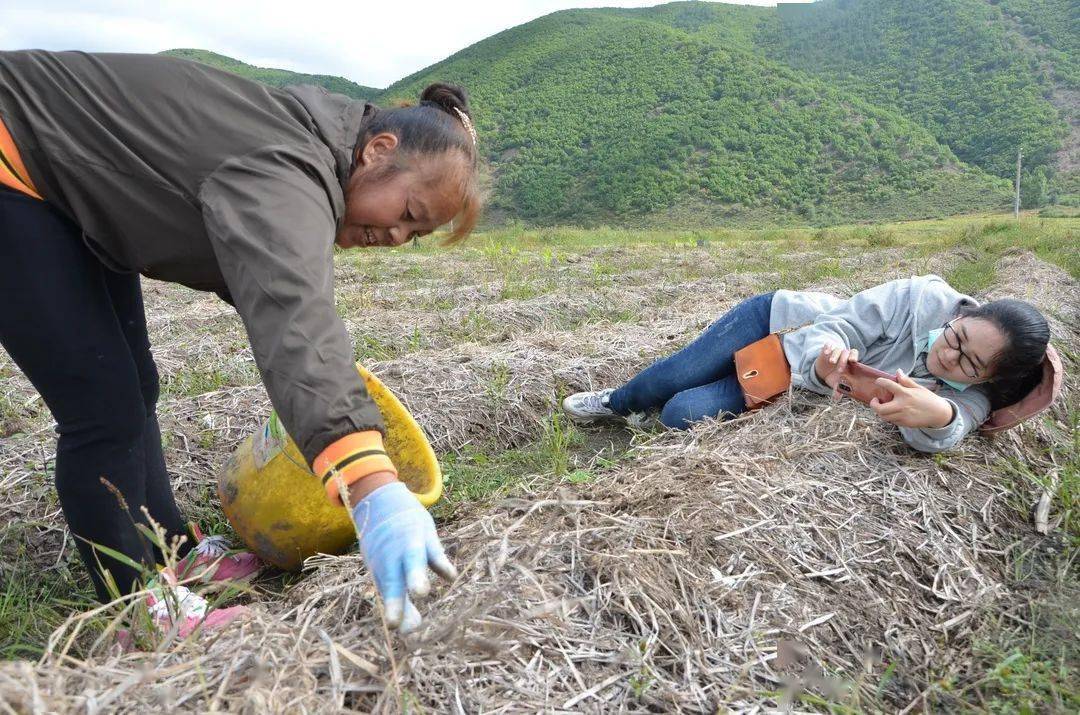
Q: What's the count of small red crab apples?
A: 0